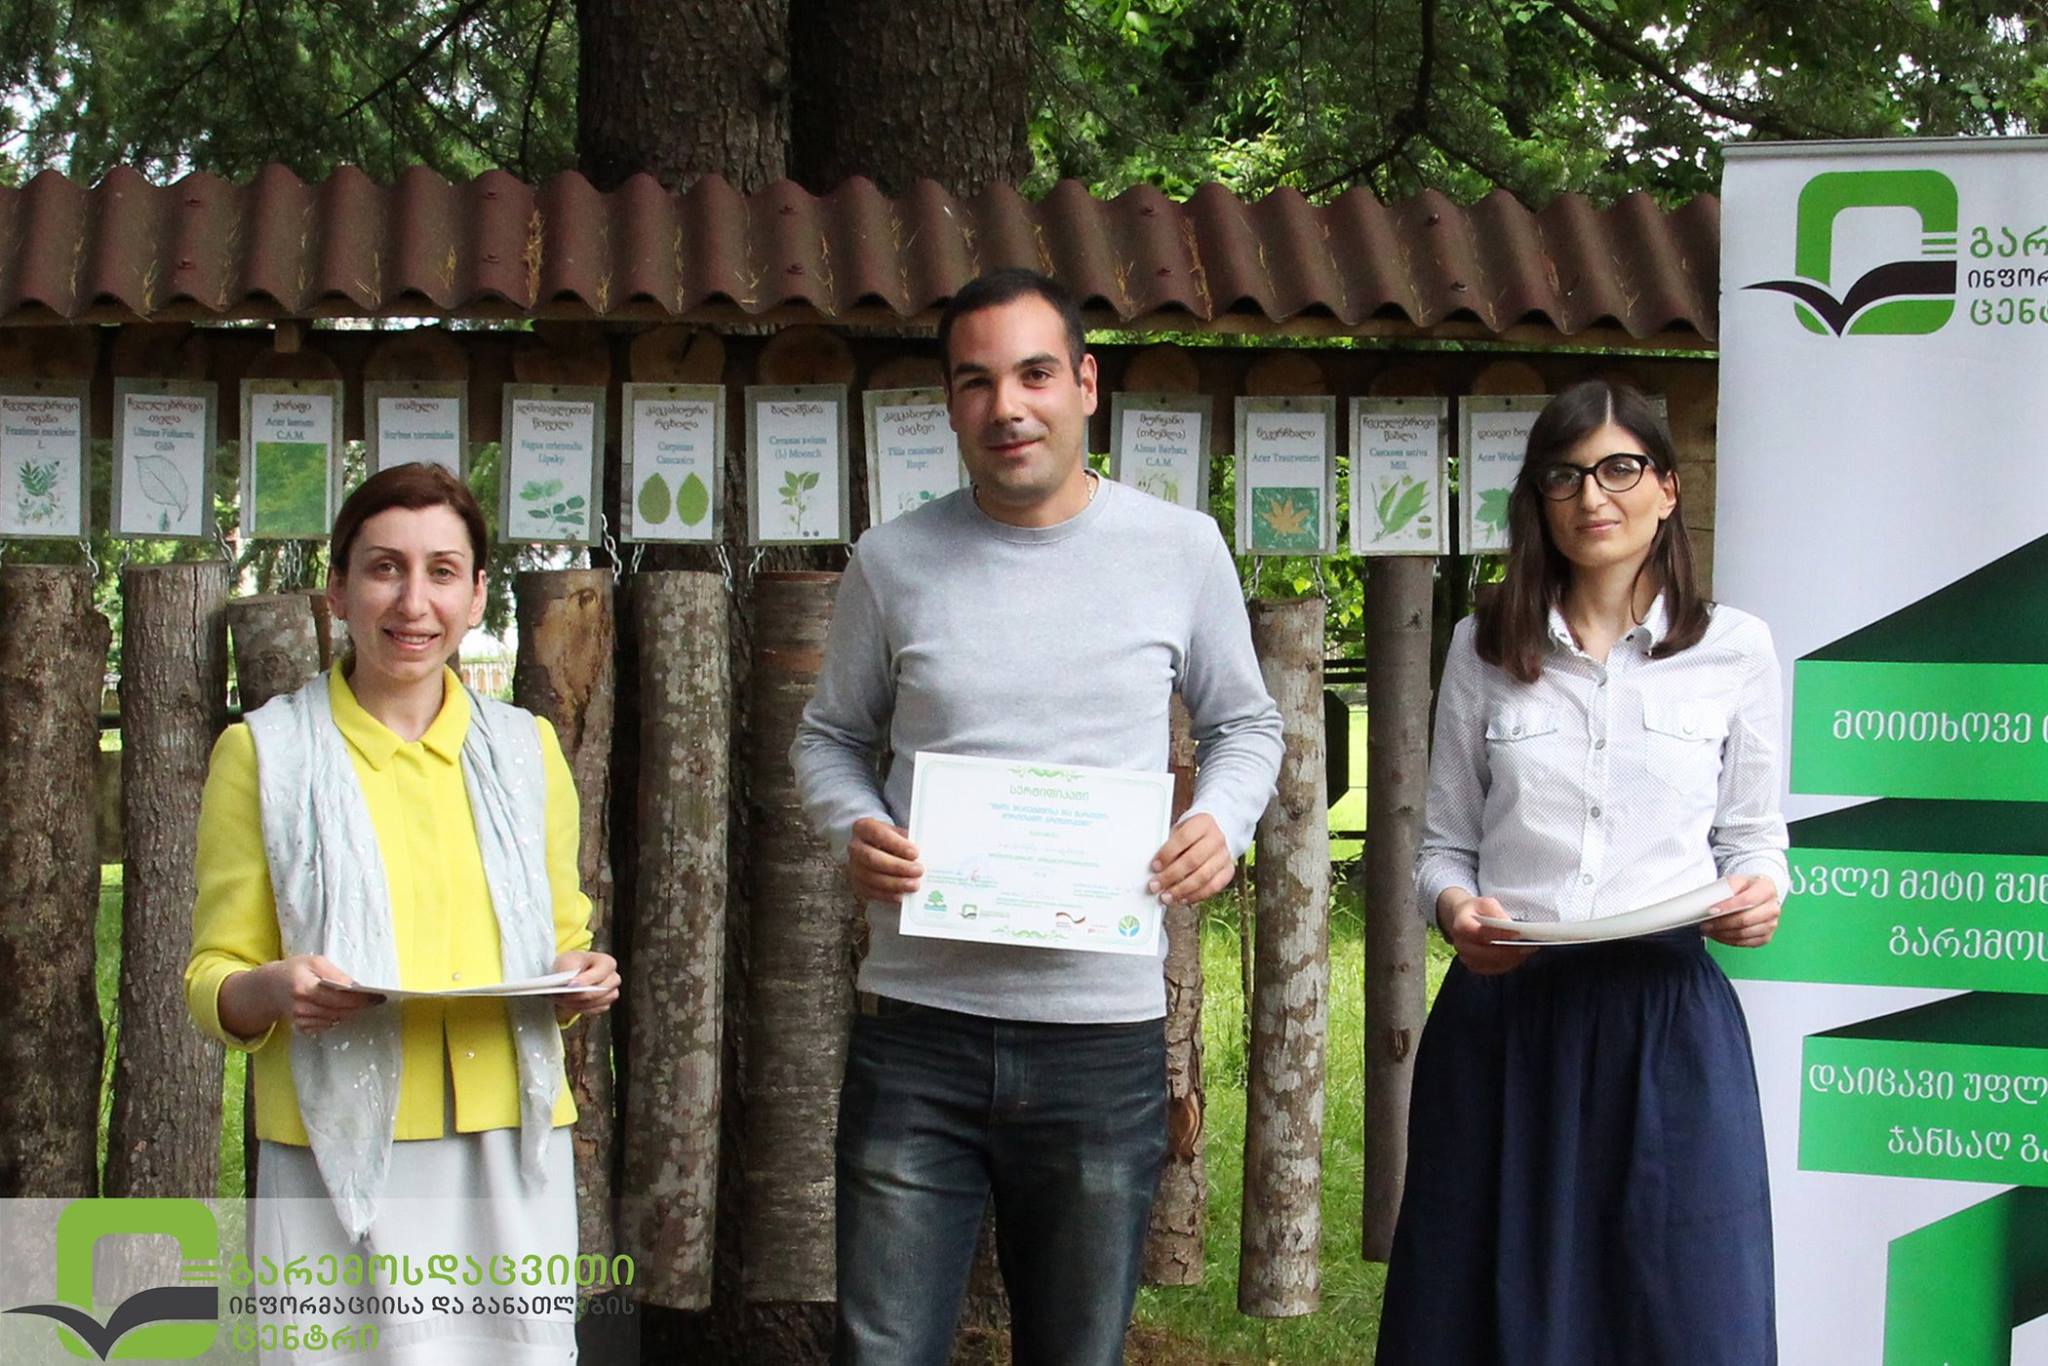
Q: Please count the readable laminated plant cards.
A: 12